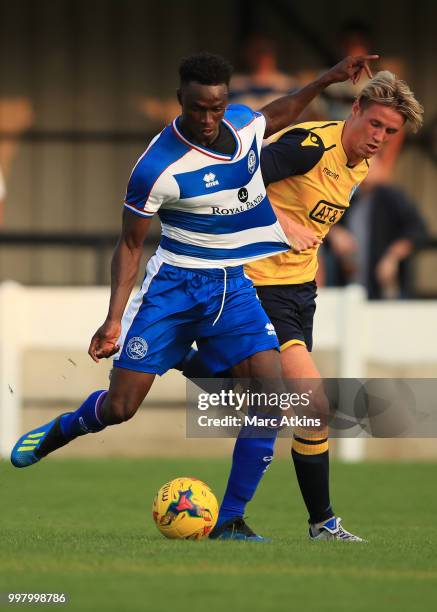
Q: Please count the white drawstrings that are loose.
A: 1